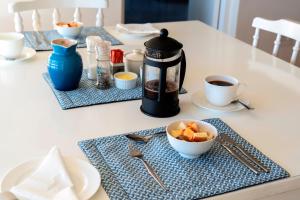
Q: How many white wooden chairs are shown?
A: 2